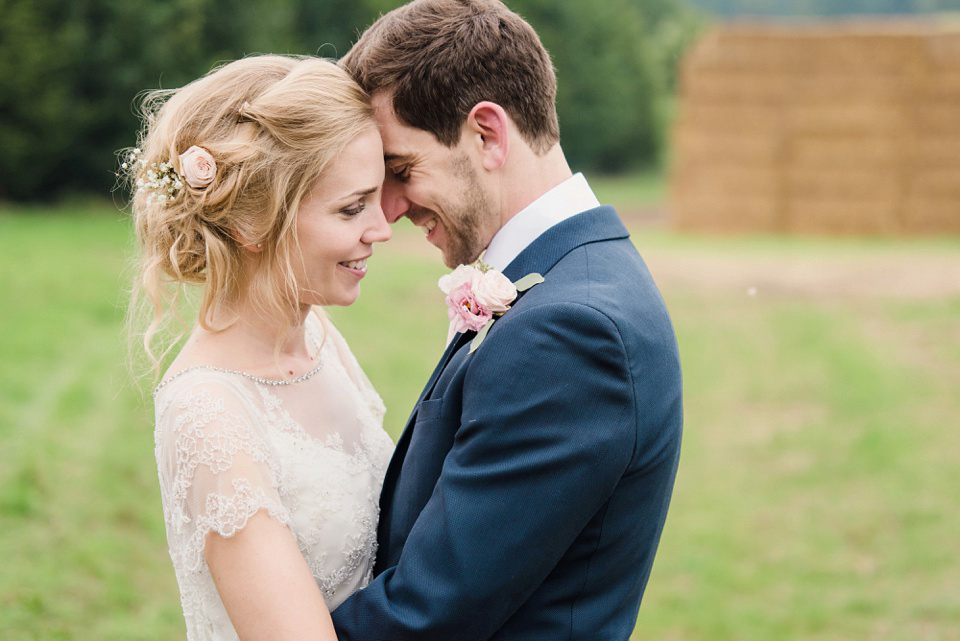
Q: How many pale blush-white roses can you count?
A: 2